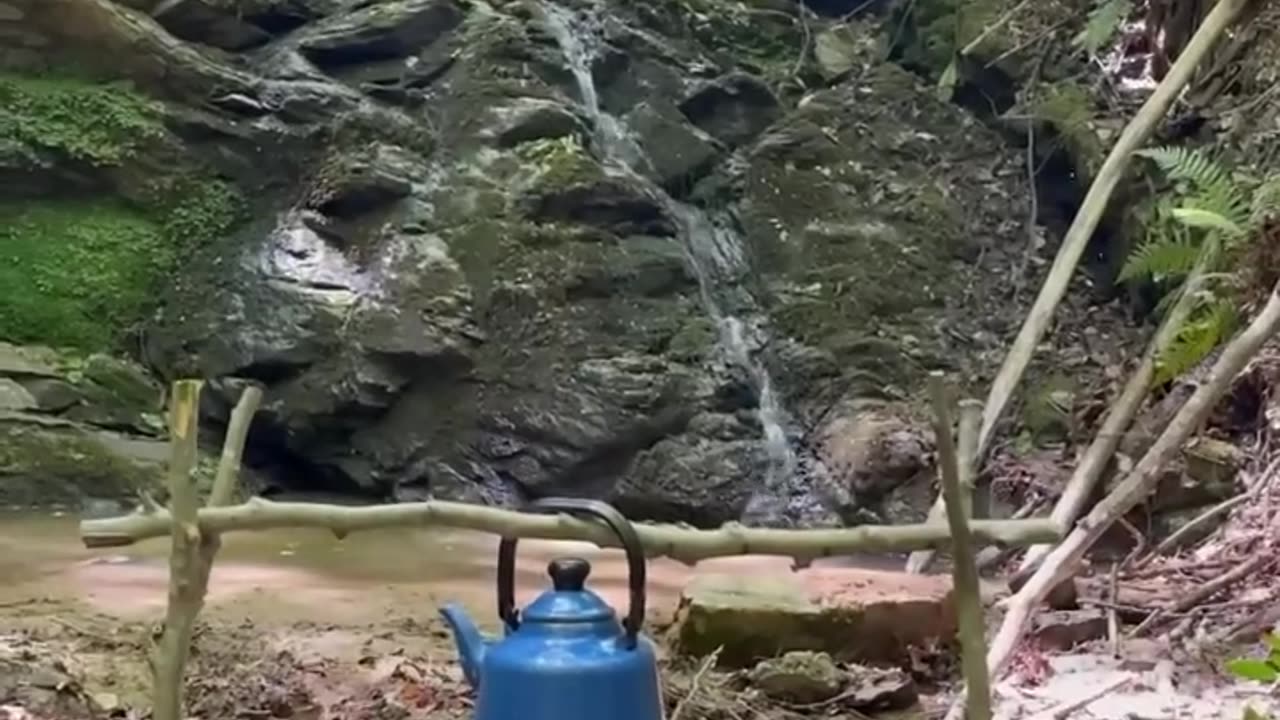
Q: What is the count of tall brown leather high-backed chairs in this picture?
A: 0